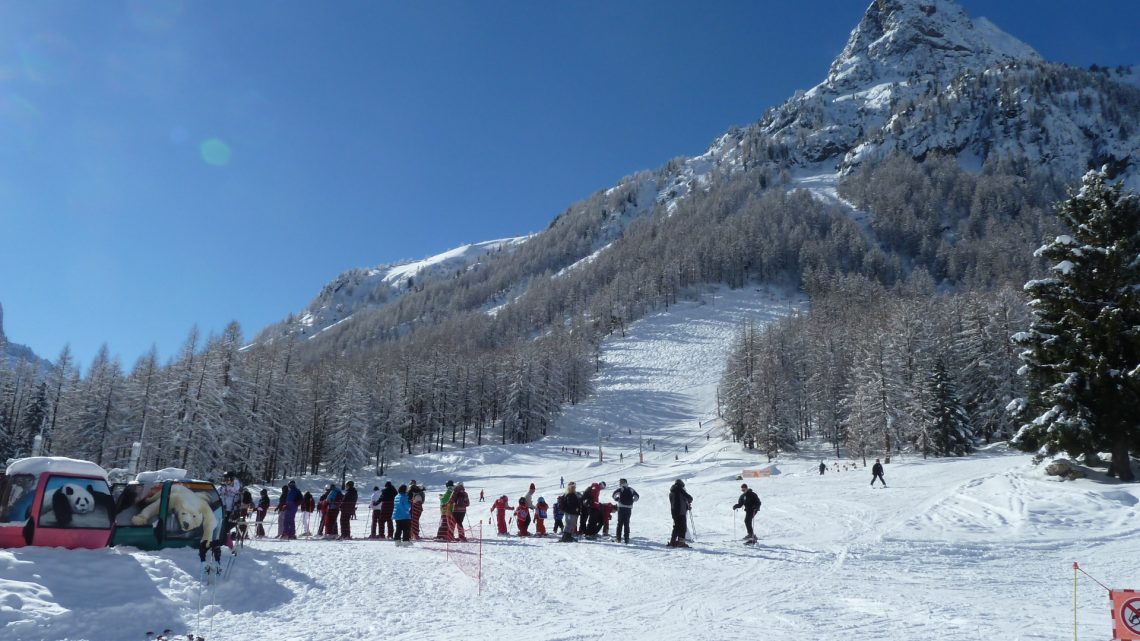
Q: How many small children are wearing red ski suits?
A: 3